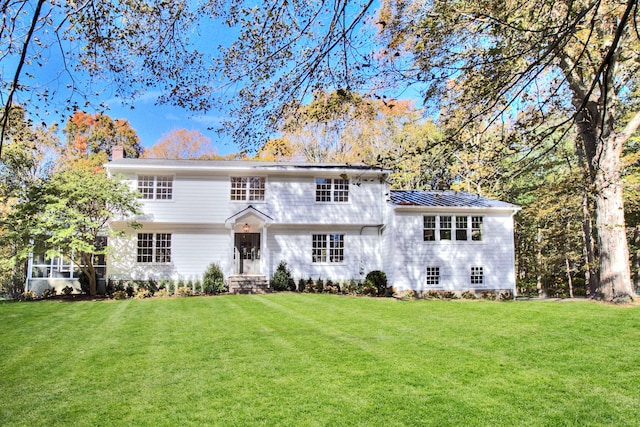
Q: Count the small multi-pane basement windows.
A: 2